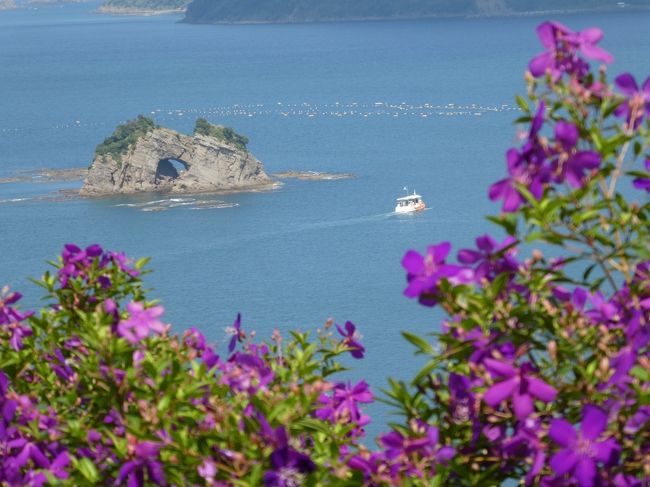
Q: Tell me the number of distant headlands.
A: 2